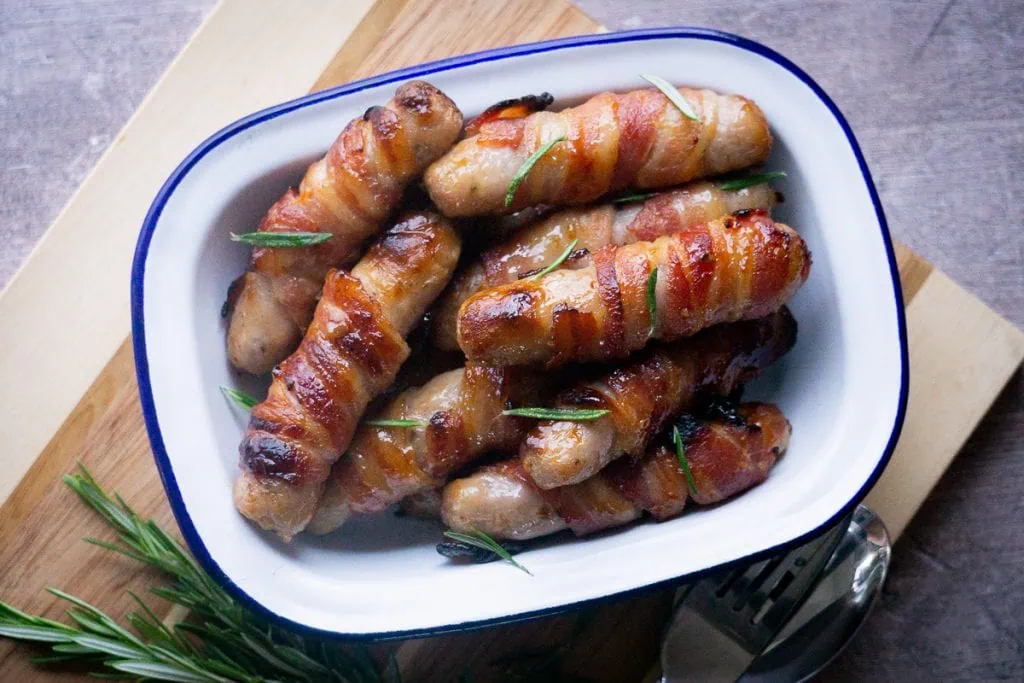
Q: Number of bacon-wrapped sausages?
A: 8